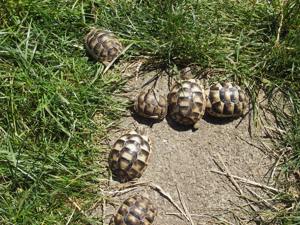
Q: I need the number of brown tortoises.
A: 6